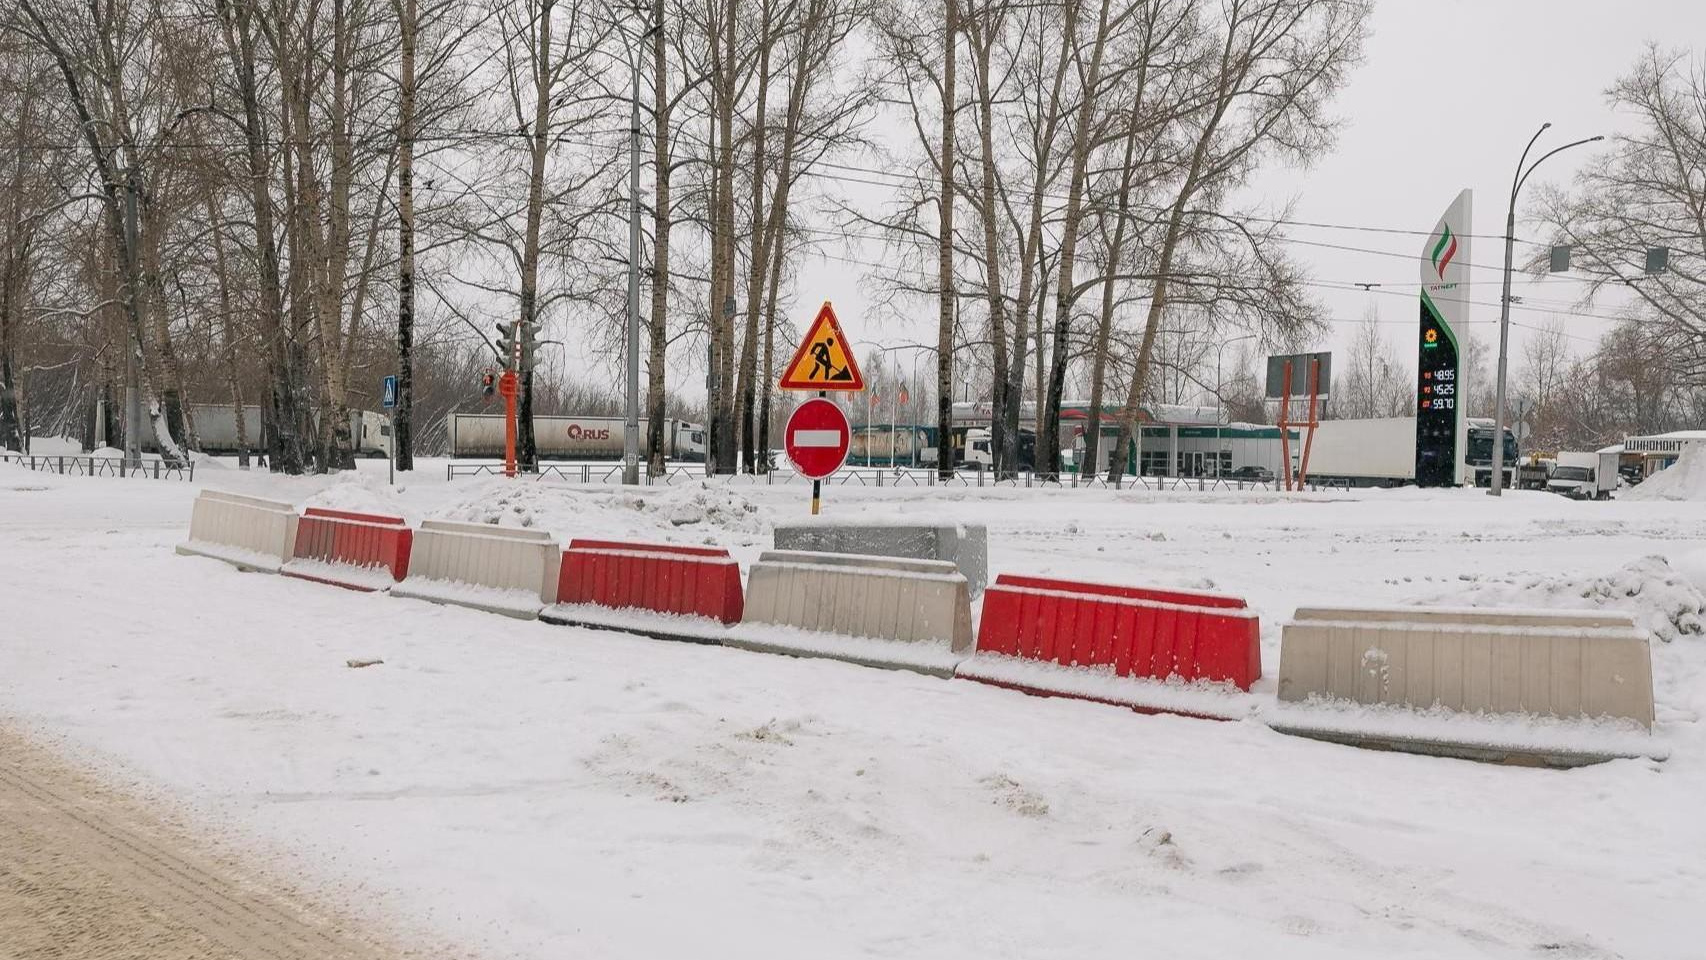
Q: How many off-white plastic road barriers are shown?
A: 4